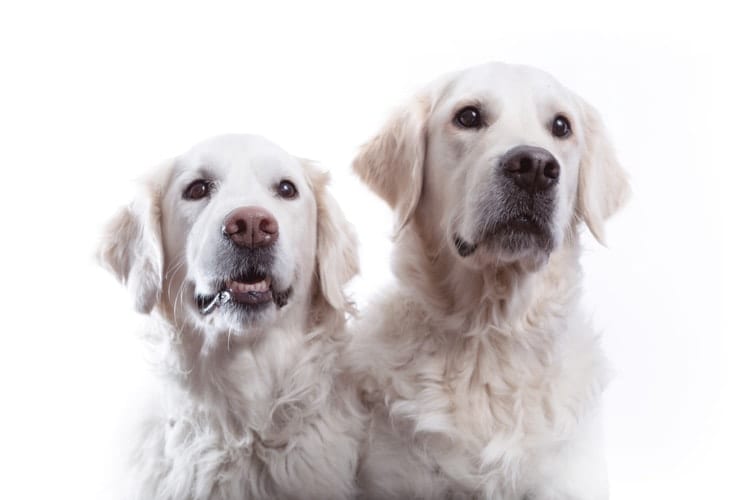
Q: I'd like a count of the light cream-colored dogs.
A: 2